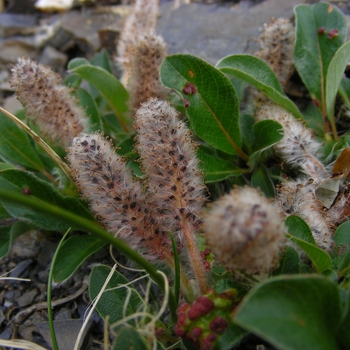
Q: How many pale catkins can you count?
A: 9